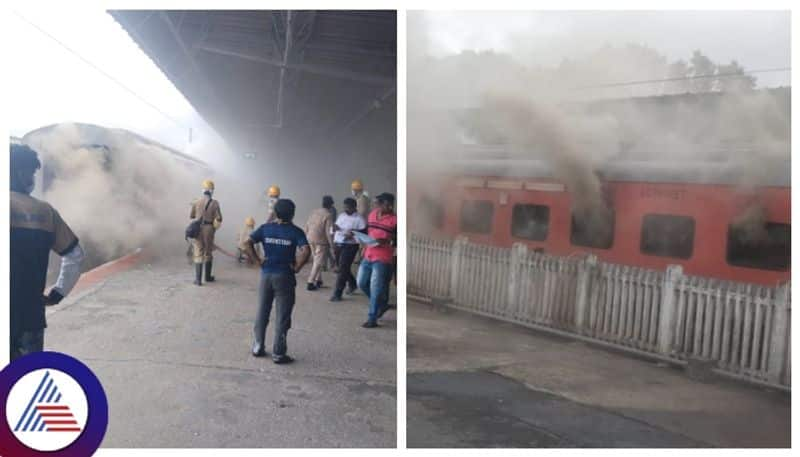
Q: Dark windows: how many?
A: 6